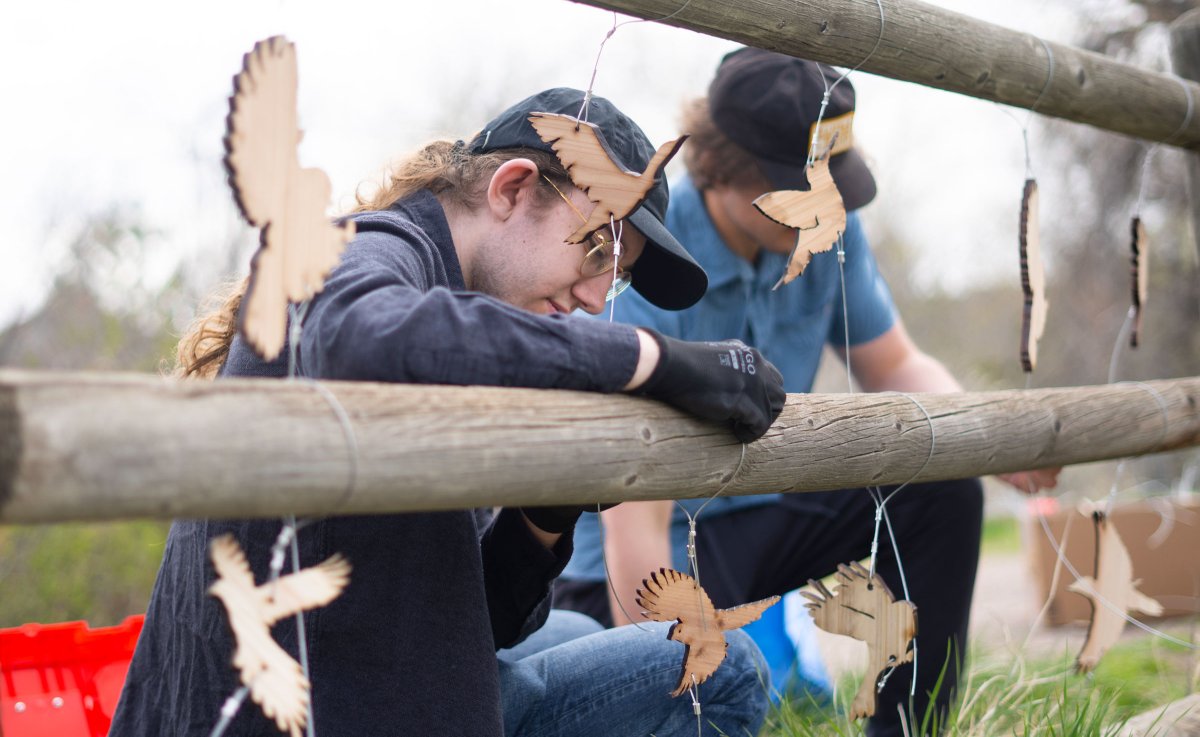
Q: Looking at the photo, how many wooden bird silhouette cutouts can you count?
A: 9